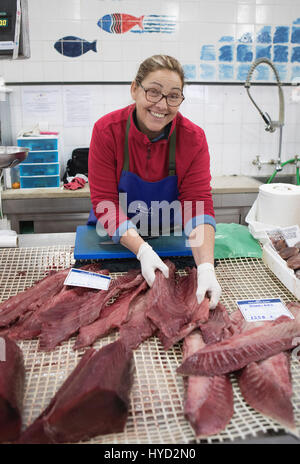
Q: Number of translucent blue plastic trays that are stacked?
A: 4